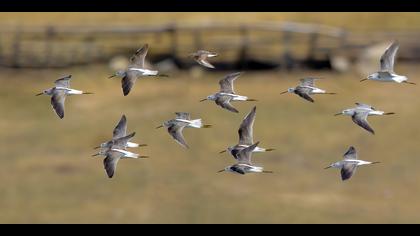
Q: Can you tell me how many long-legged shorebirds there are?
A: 13